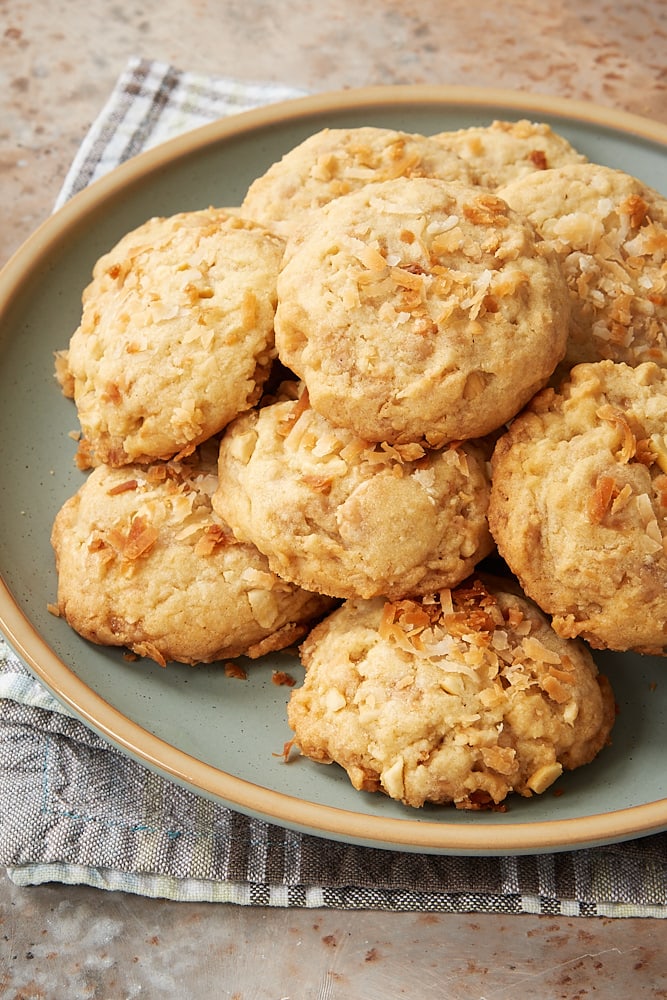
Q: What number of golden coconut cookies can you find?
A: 9